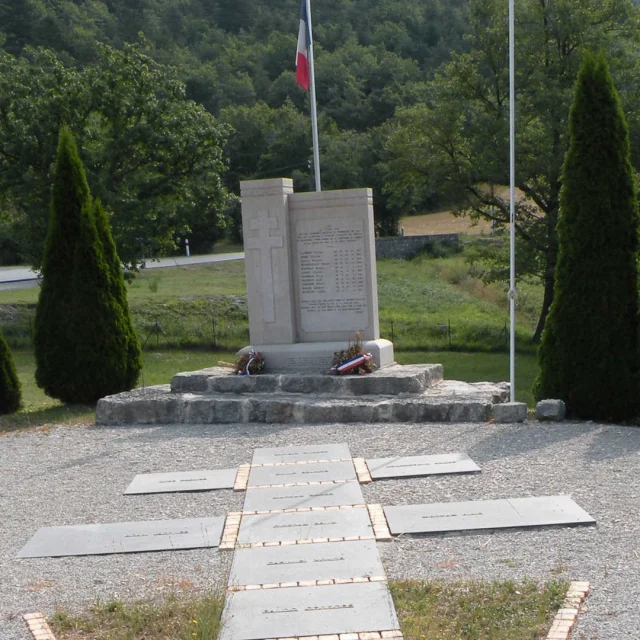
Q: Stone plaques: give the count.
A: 10